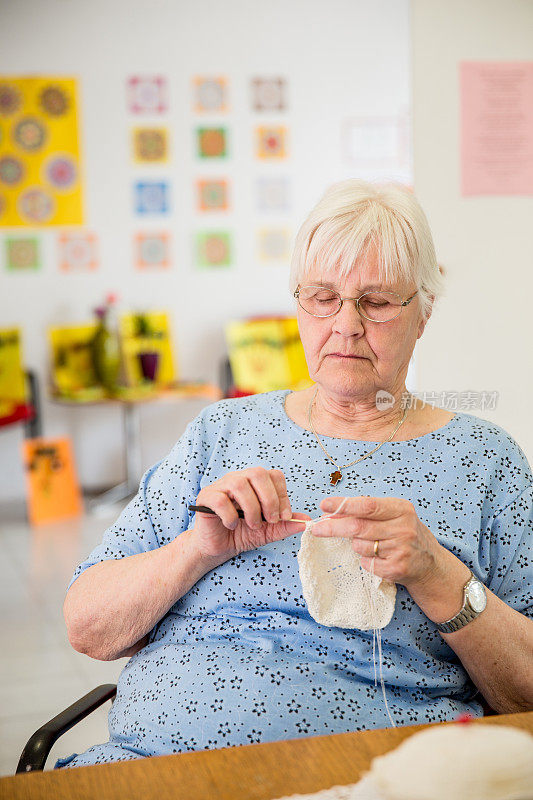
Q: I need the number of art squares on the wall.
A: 14